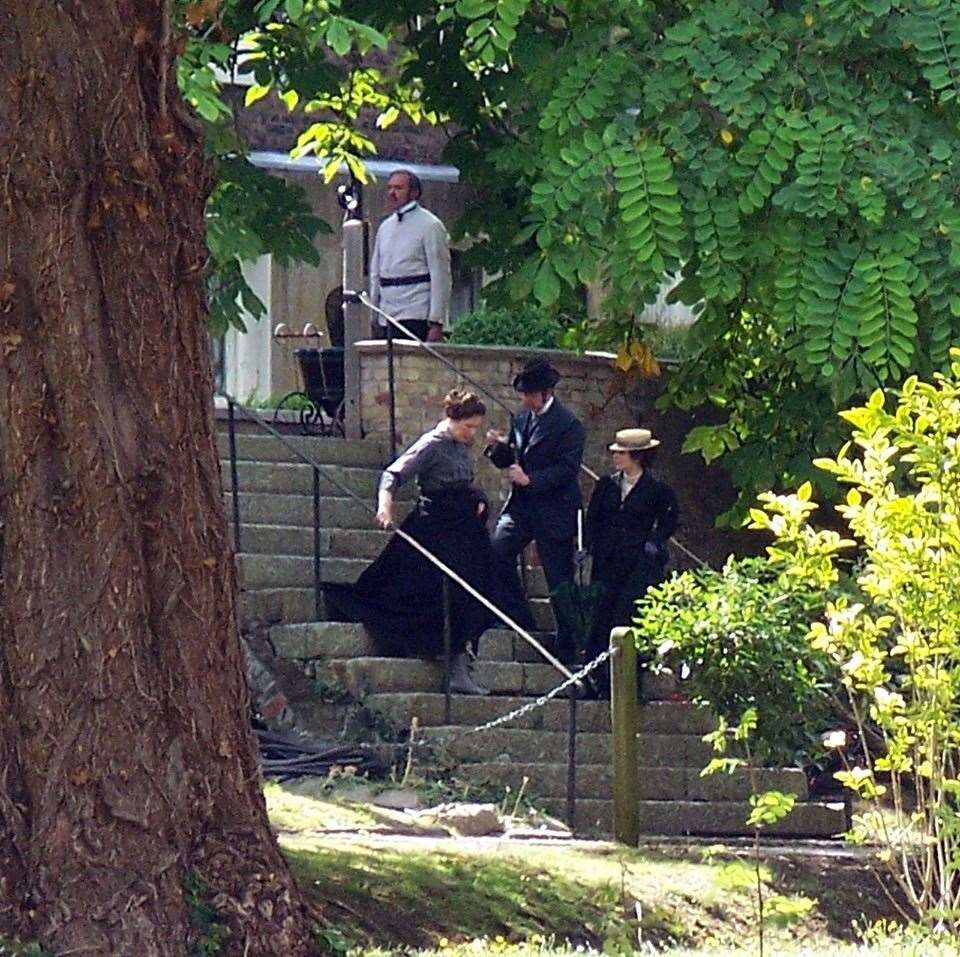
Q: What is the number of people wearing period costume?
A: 4